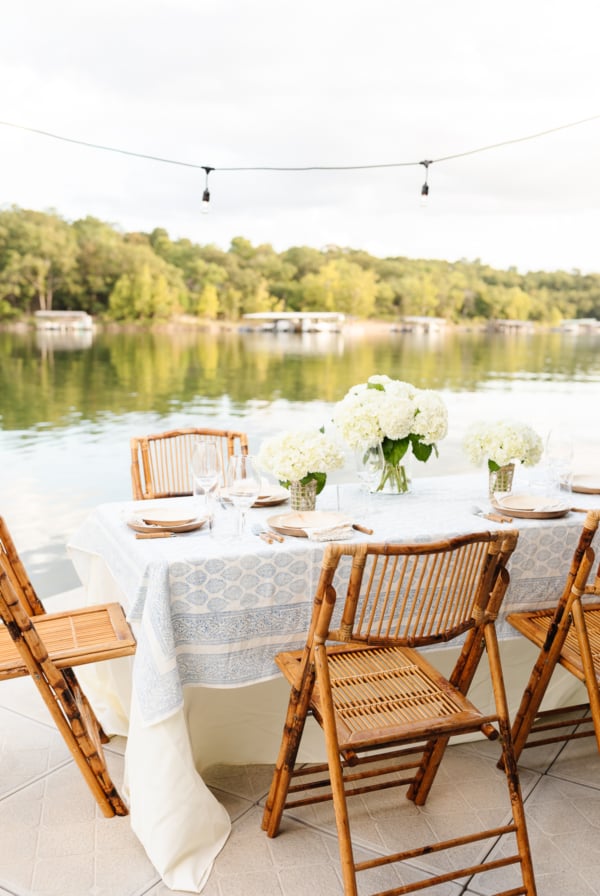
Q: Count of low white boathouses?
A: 5